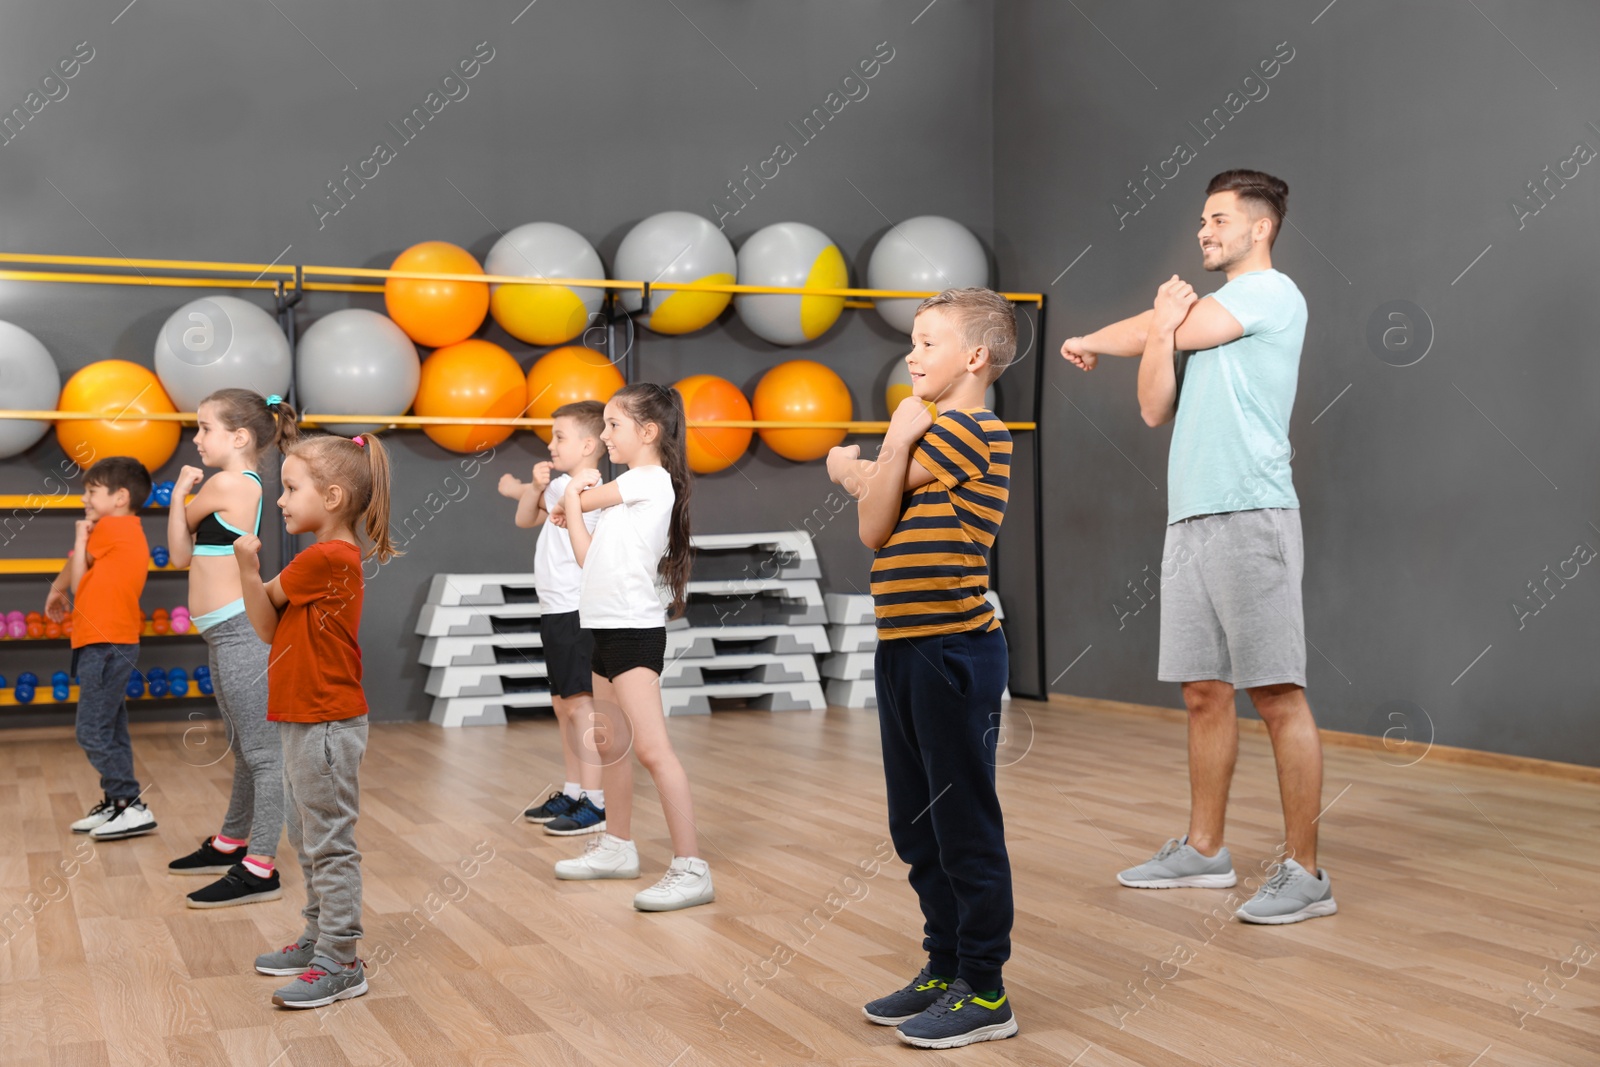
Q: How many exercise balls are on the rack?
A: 14